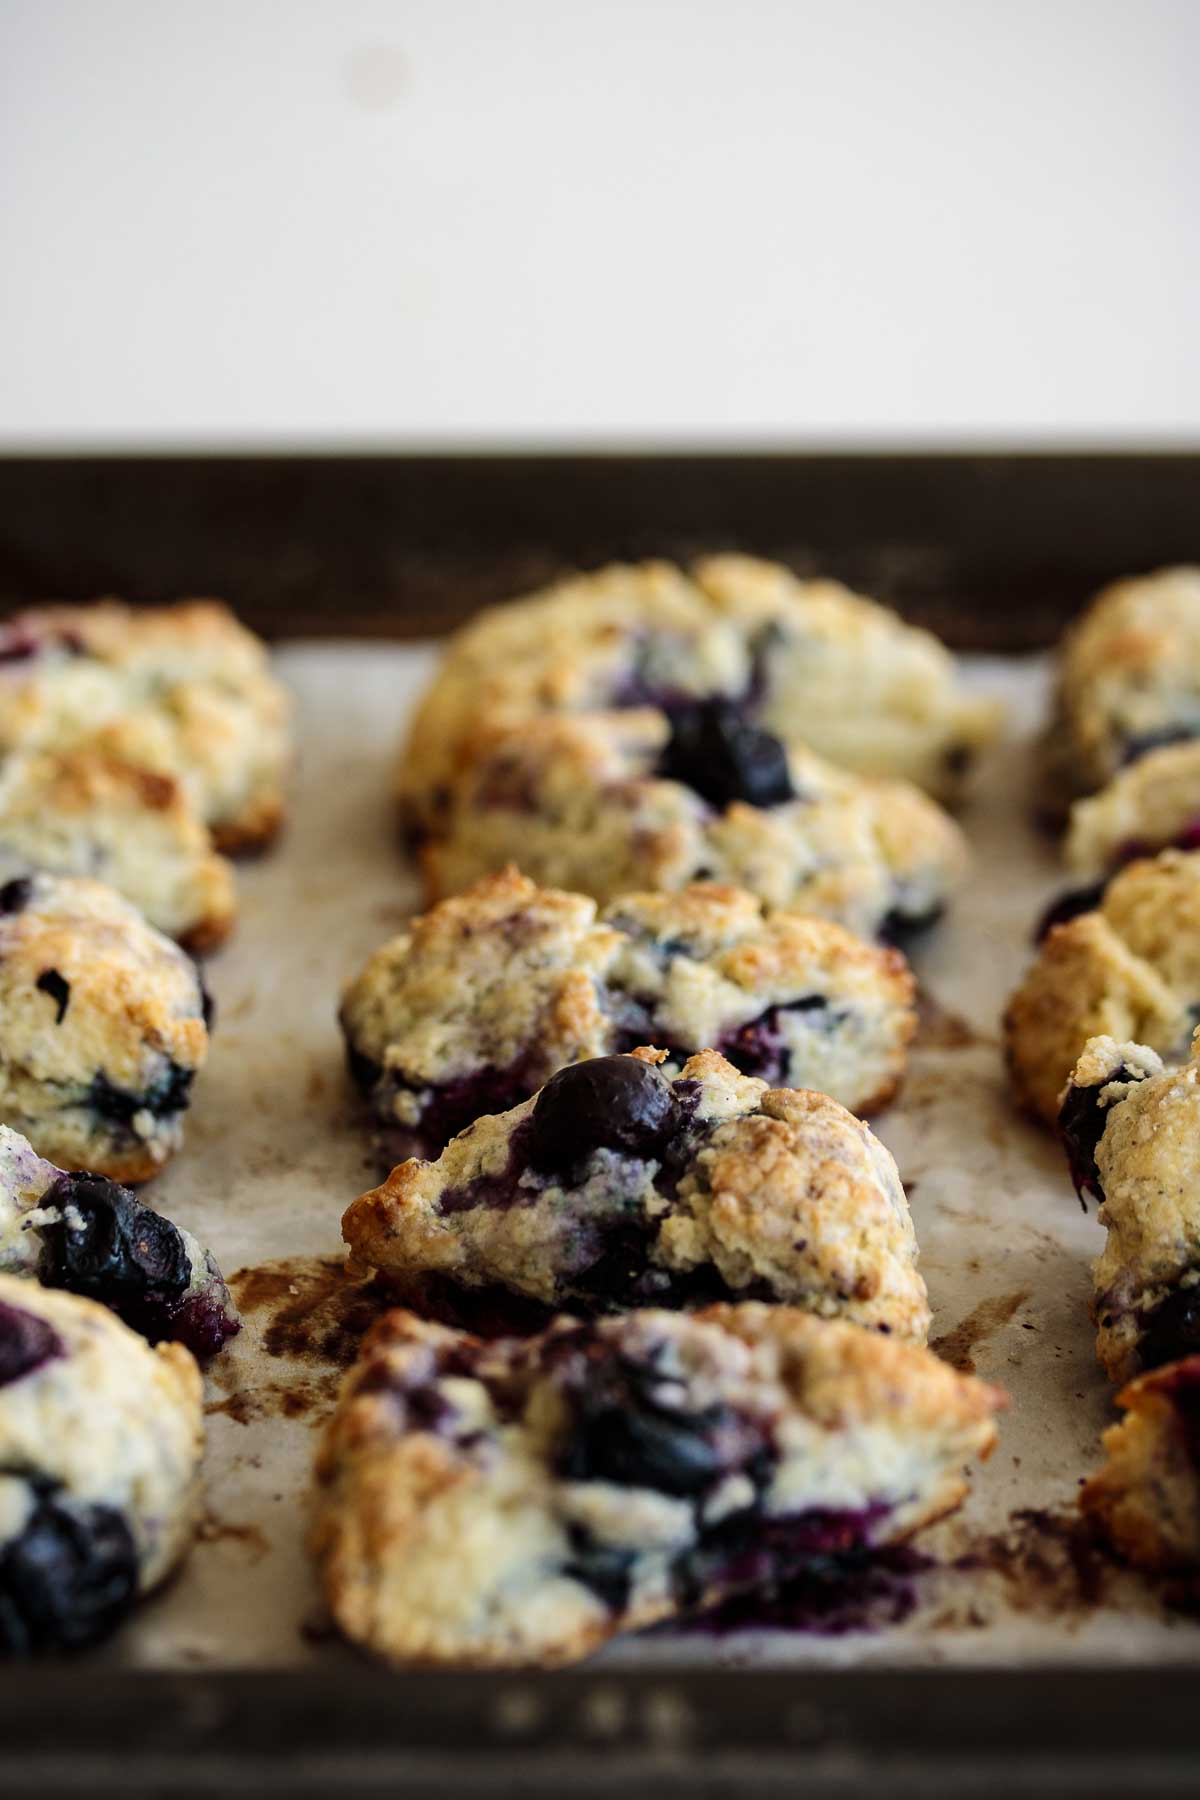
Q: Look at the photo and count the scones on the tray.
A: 15